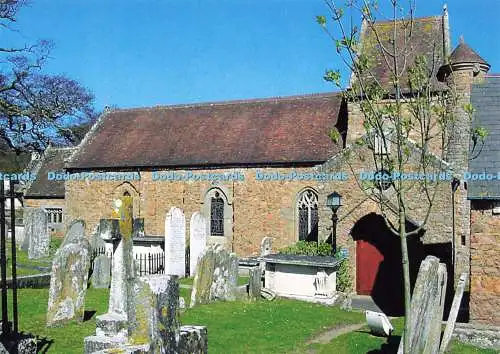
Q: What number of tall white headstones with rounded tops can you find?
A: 2